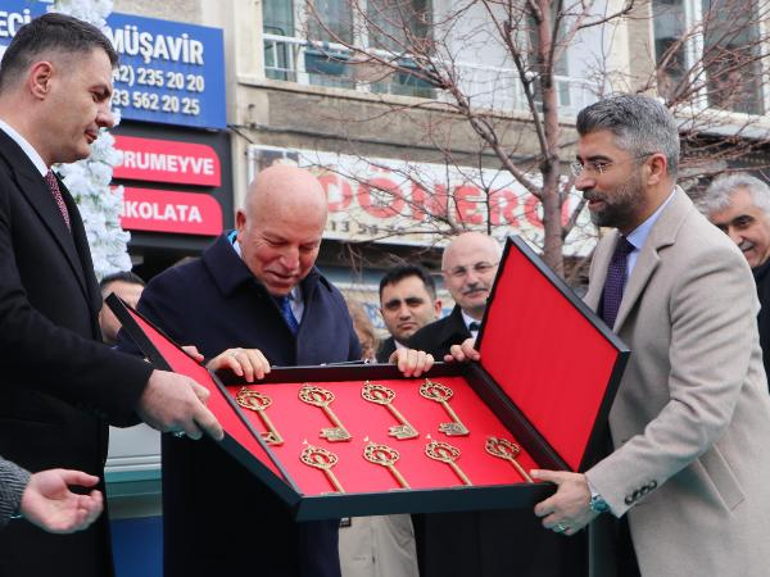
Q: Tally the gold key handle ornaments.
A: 8